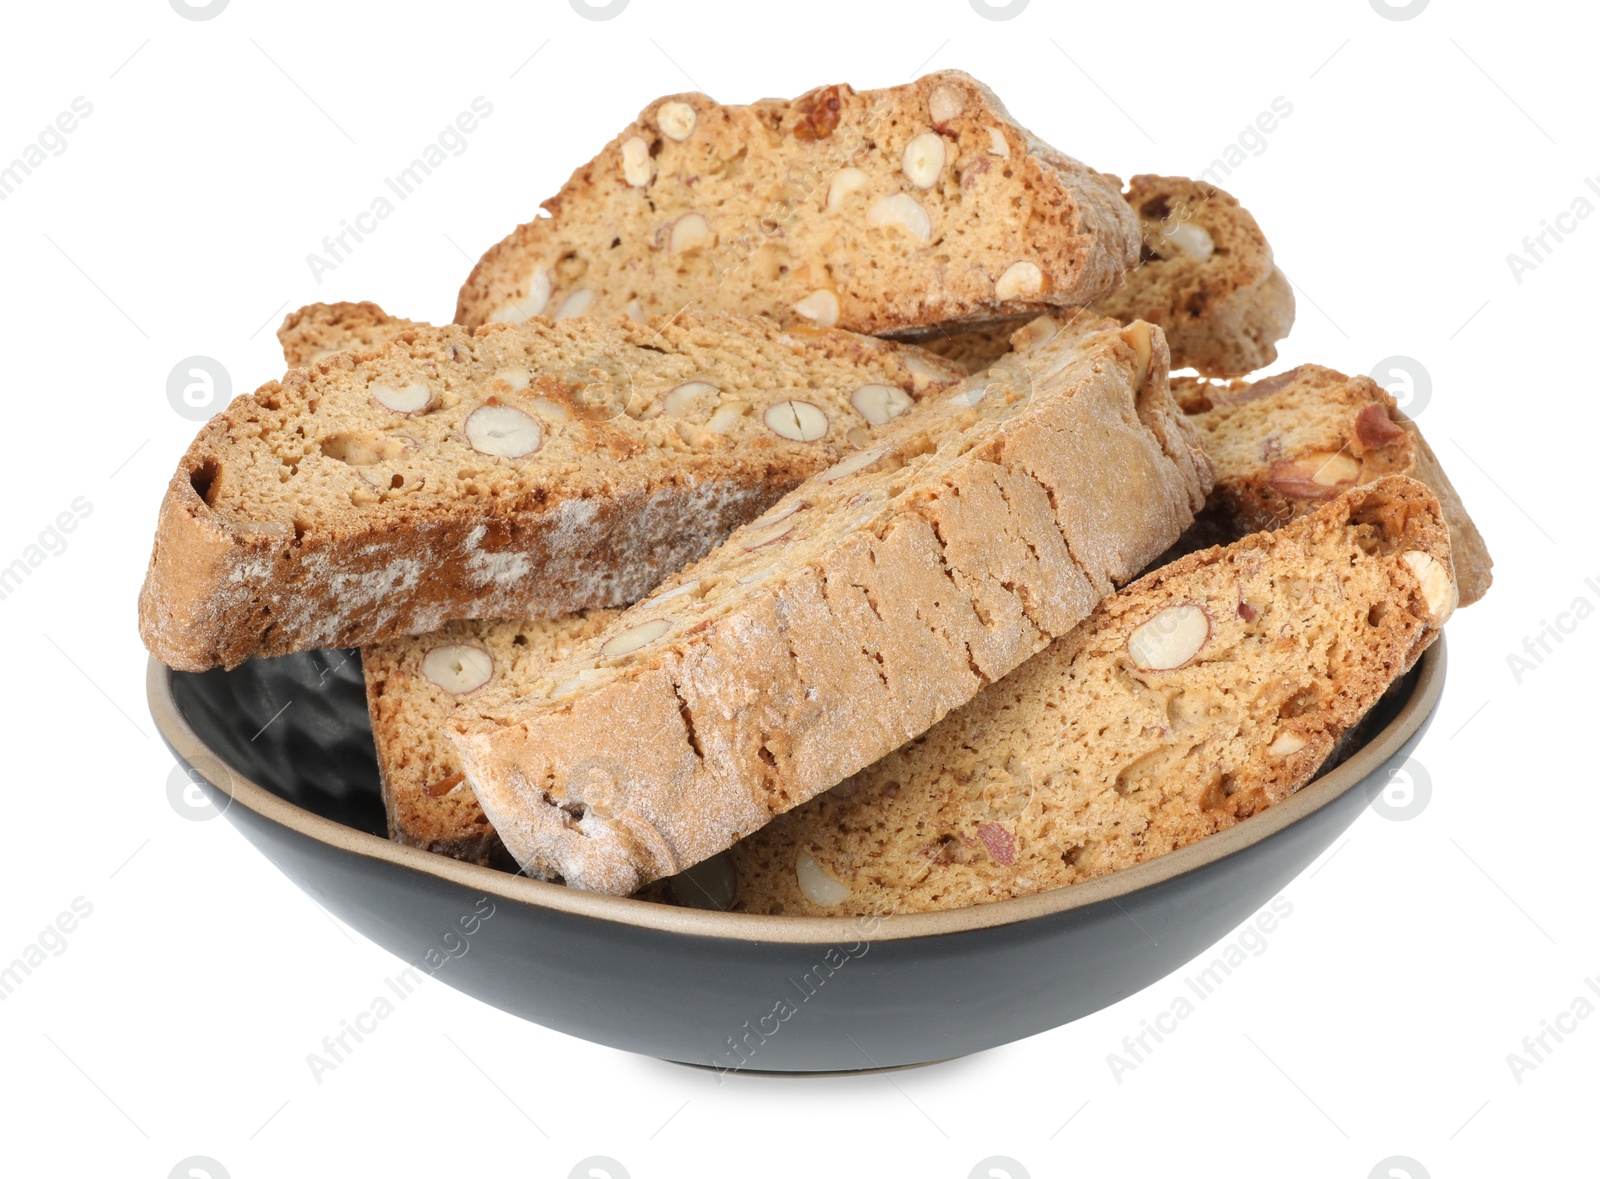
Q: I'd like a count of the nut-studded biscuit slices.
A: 8